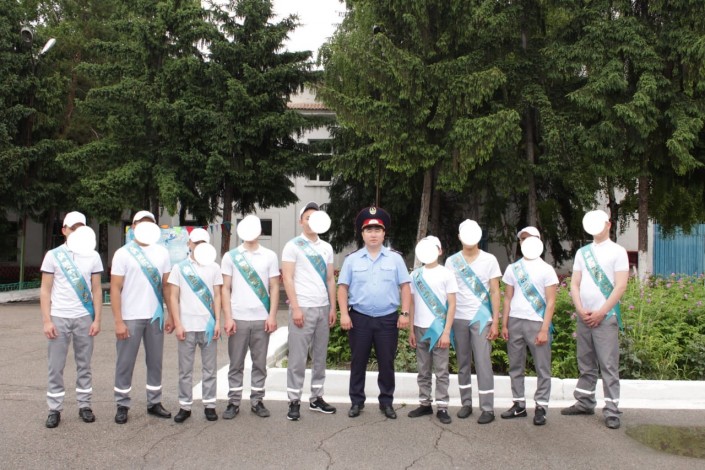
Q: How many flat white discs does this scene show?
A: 9